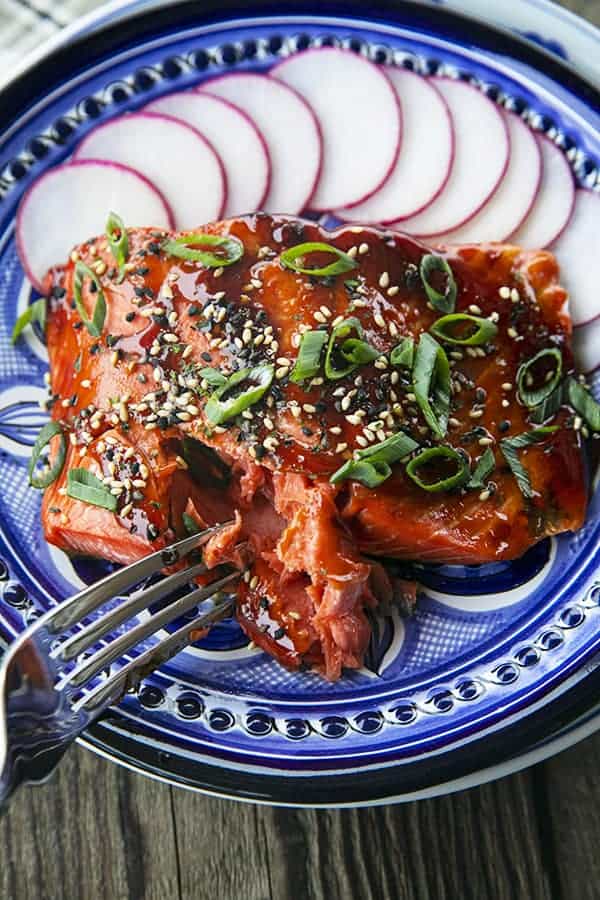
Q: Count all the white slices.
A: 11